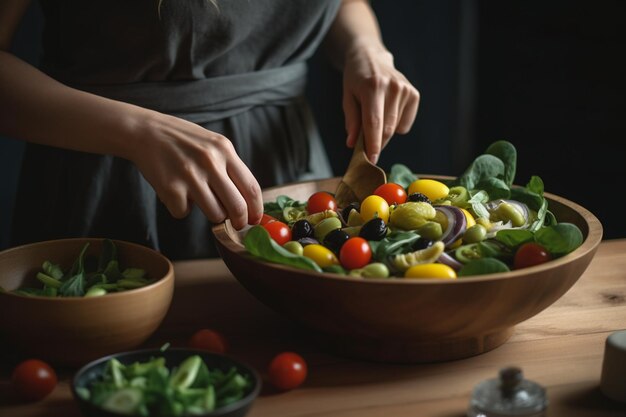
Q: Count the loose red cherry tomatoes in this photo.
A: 3